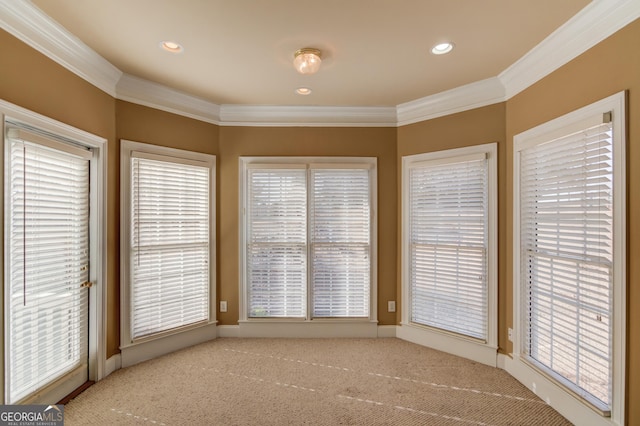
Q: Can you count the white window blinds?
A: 6